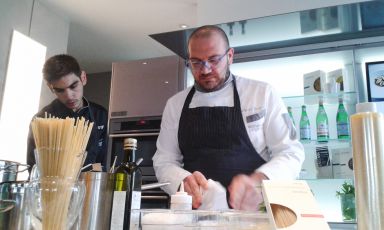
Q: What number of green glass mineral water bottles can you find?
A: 4